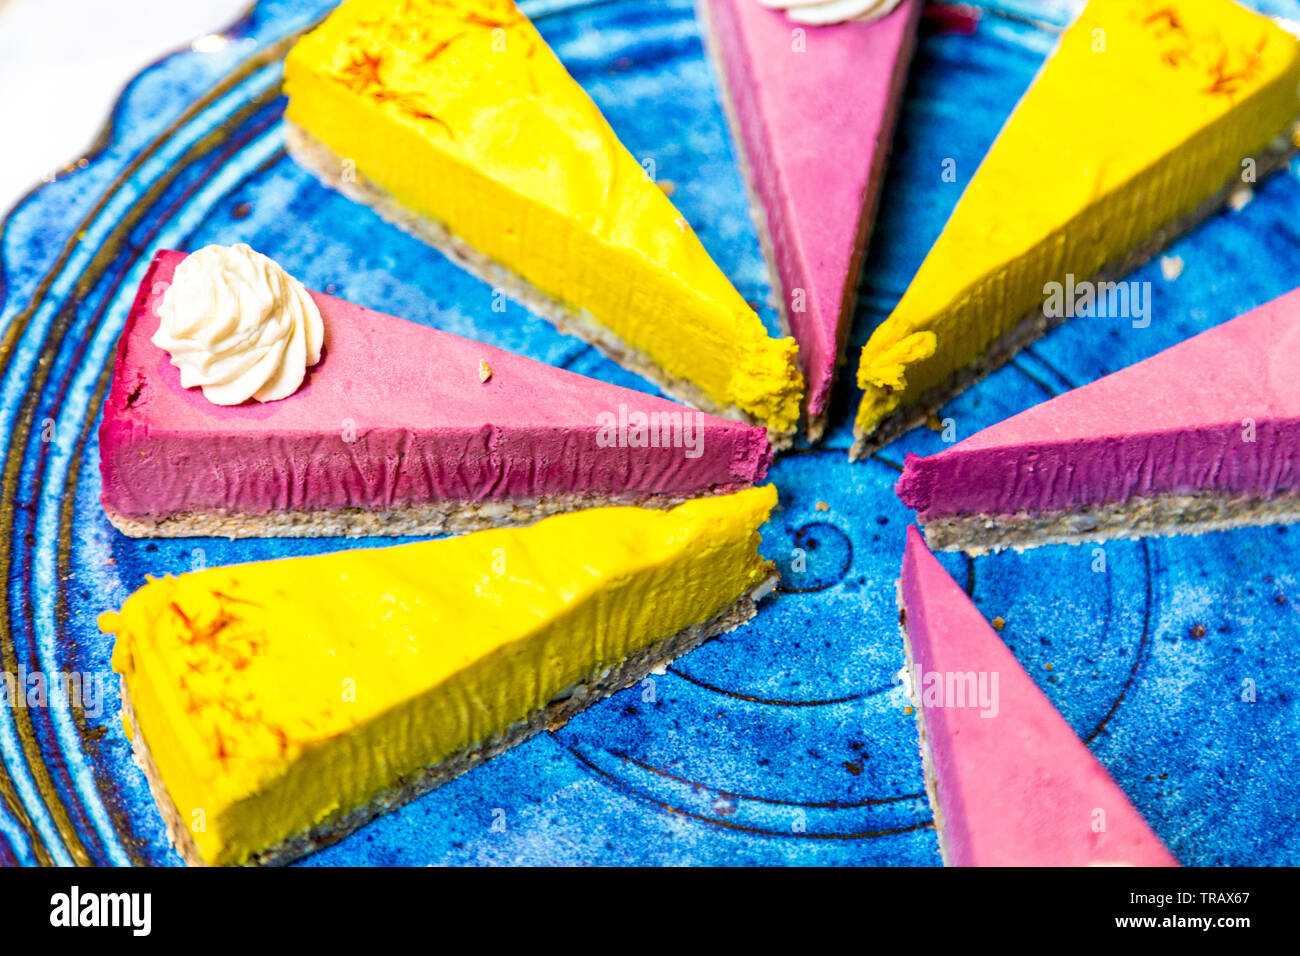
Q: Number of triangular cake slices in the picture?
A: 7